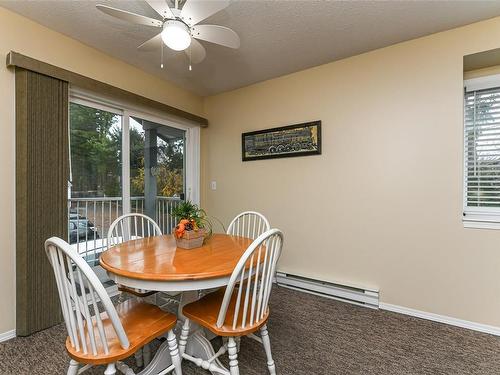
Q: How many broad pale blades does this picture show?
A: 6